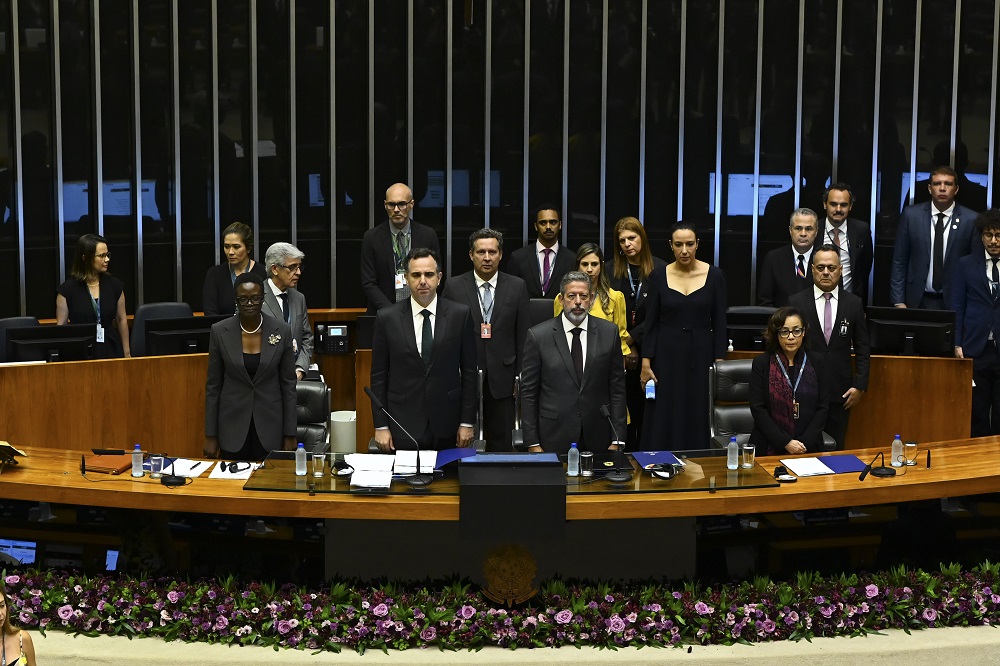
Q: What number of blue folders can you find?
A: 4